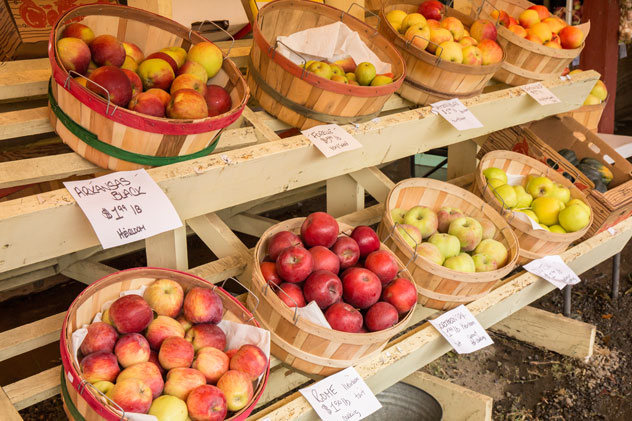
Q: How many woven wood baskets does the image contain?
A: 9